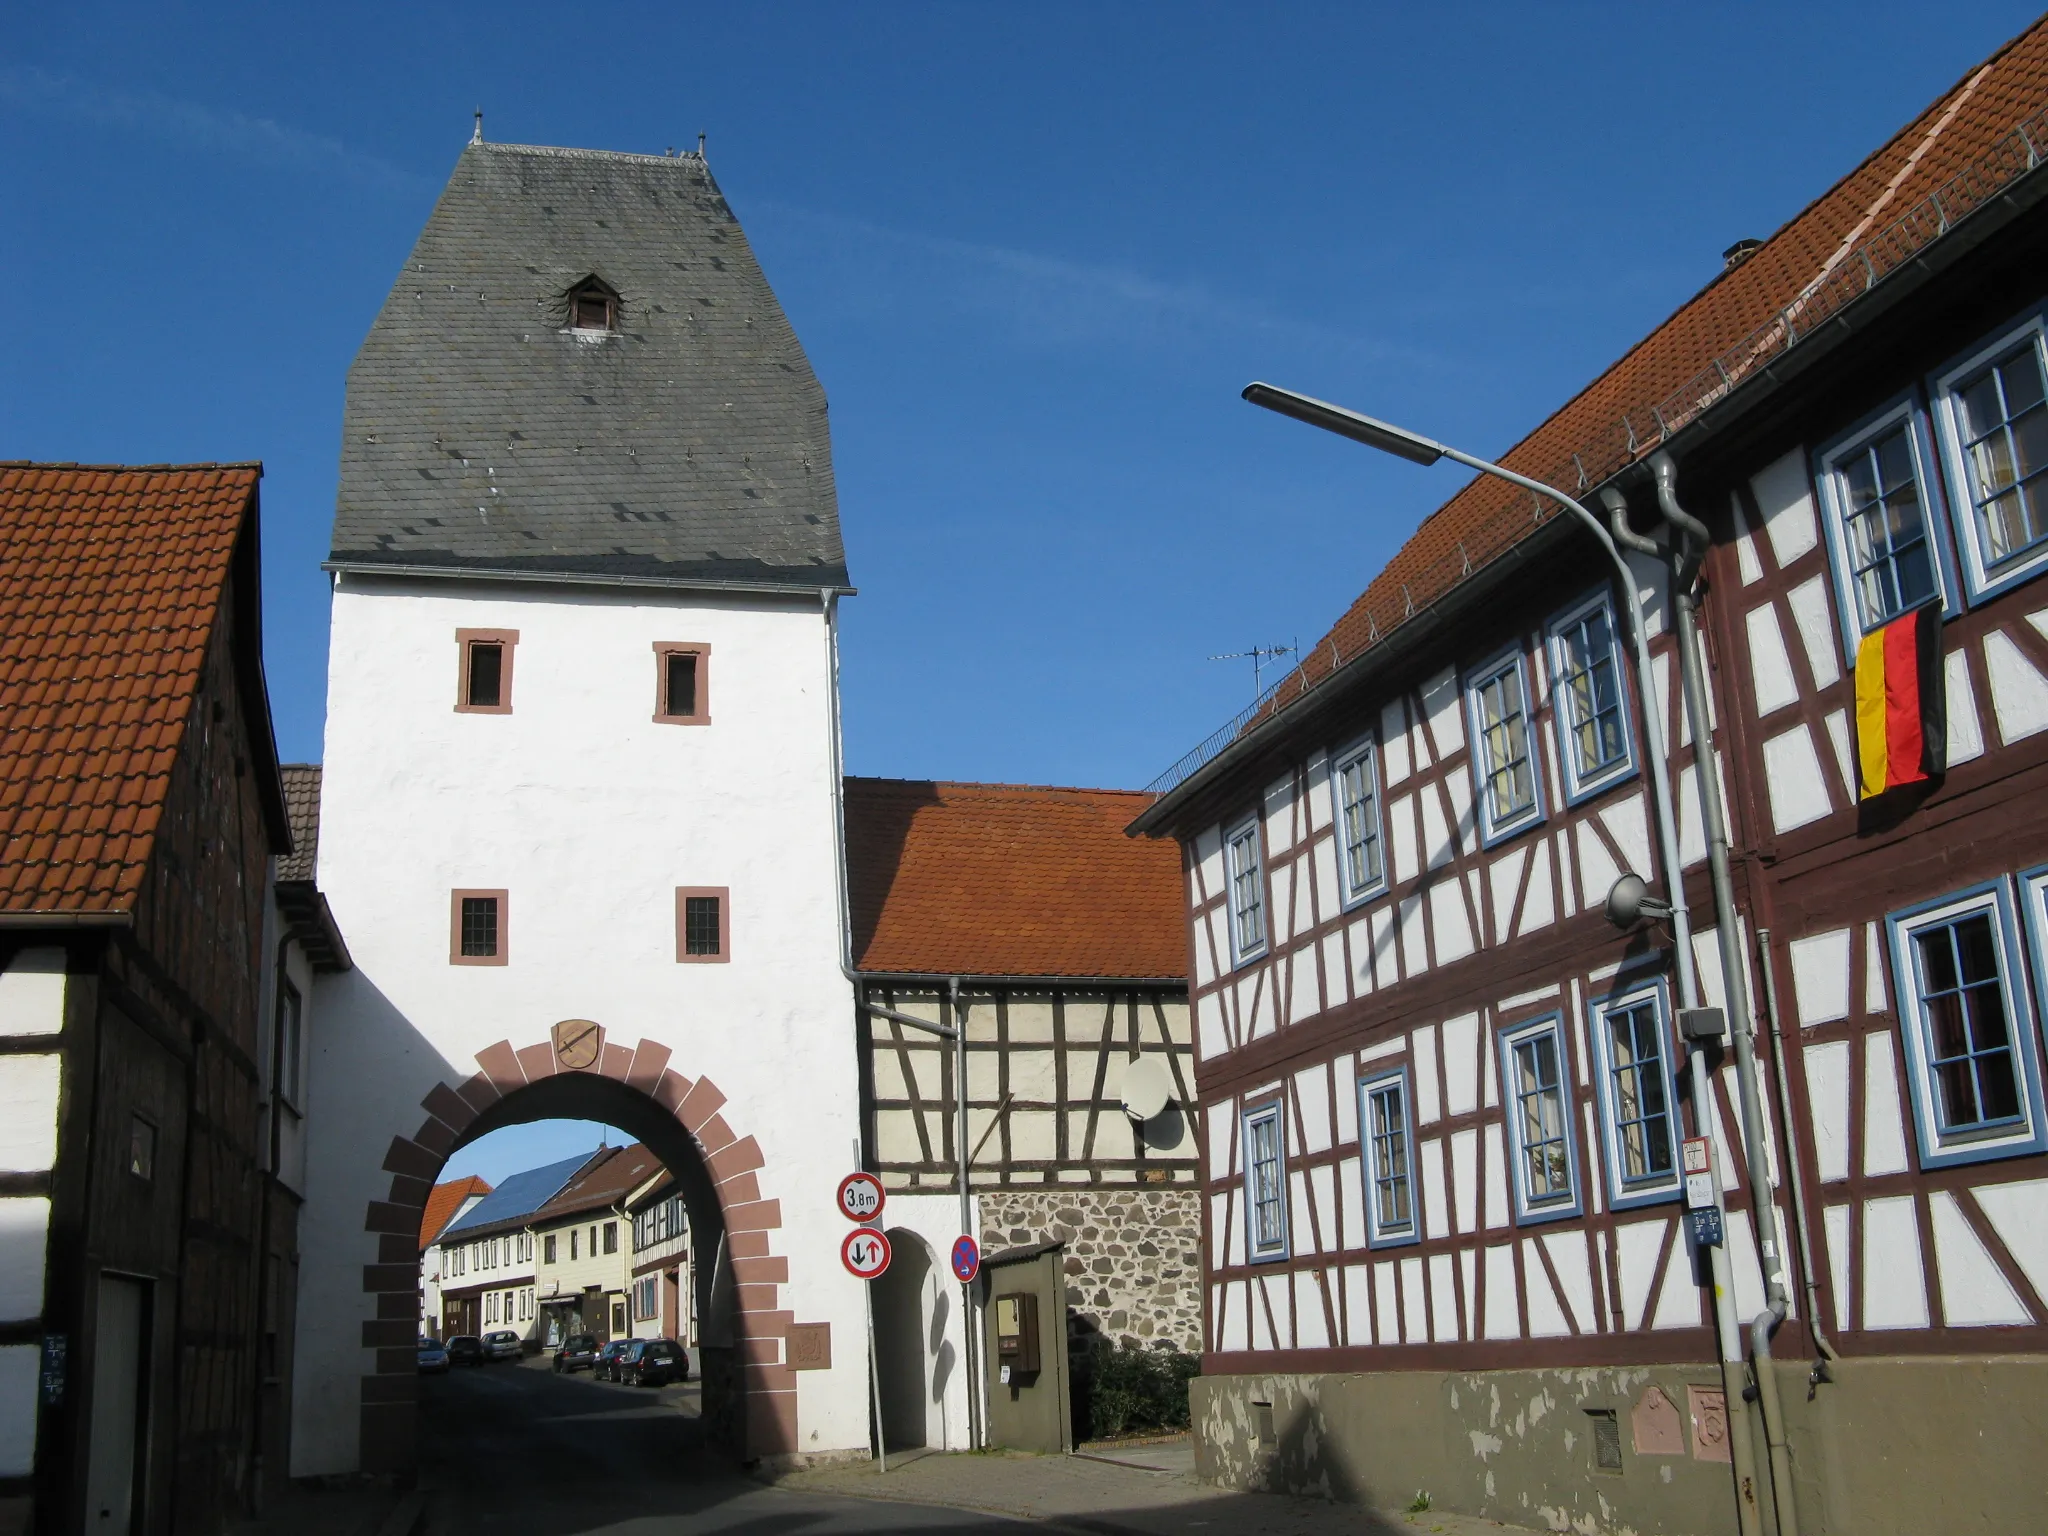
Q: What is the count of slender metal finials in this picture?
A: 2